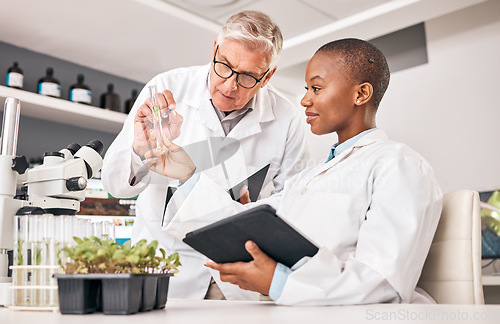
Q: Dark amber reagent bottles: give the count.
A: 5